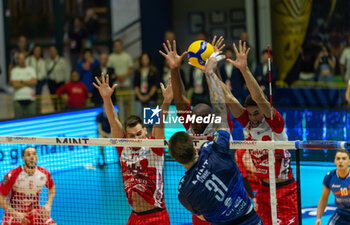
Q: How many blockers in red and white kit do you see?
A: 3